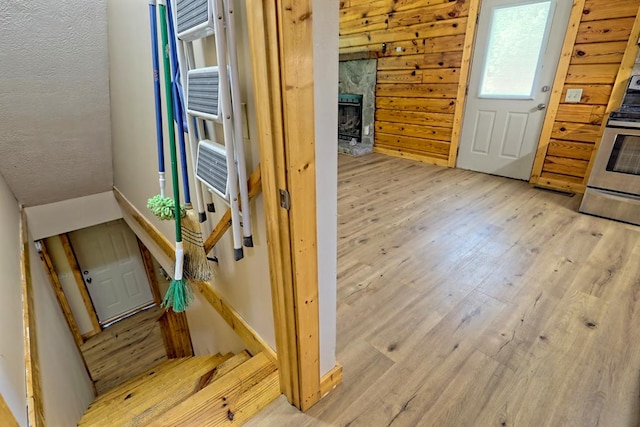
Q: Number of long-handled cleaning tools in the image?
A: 3